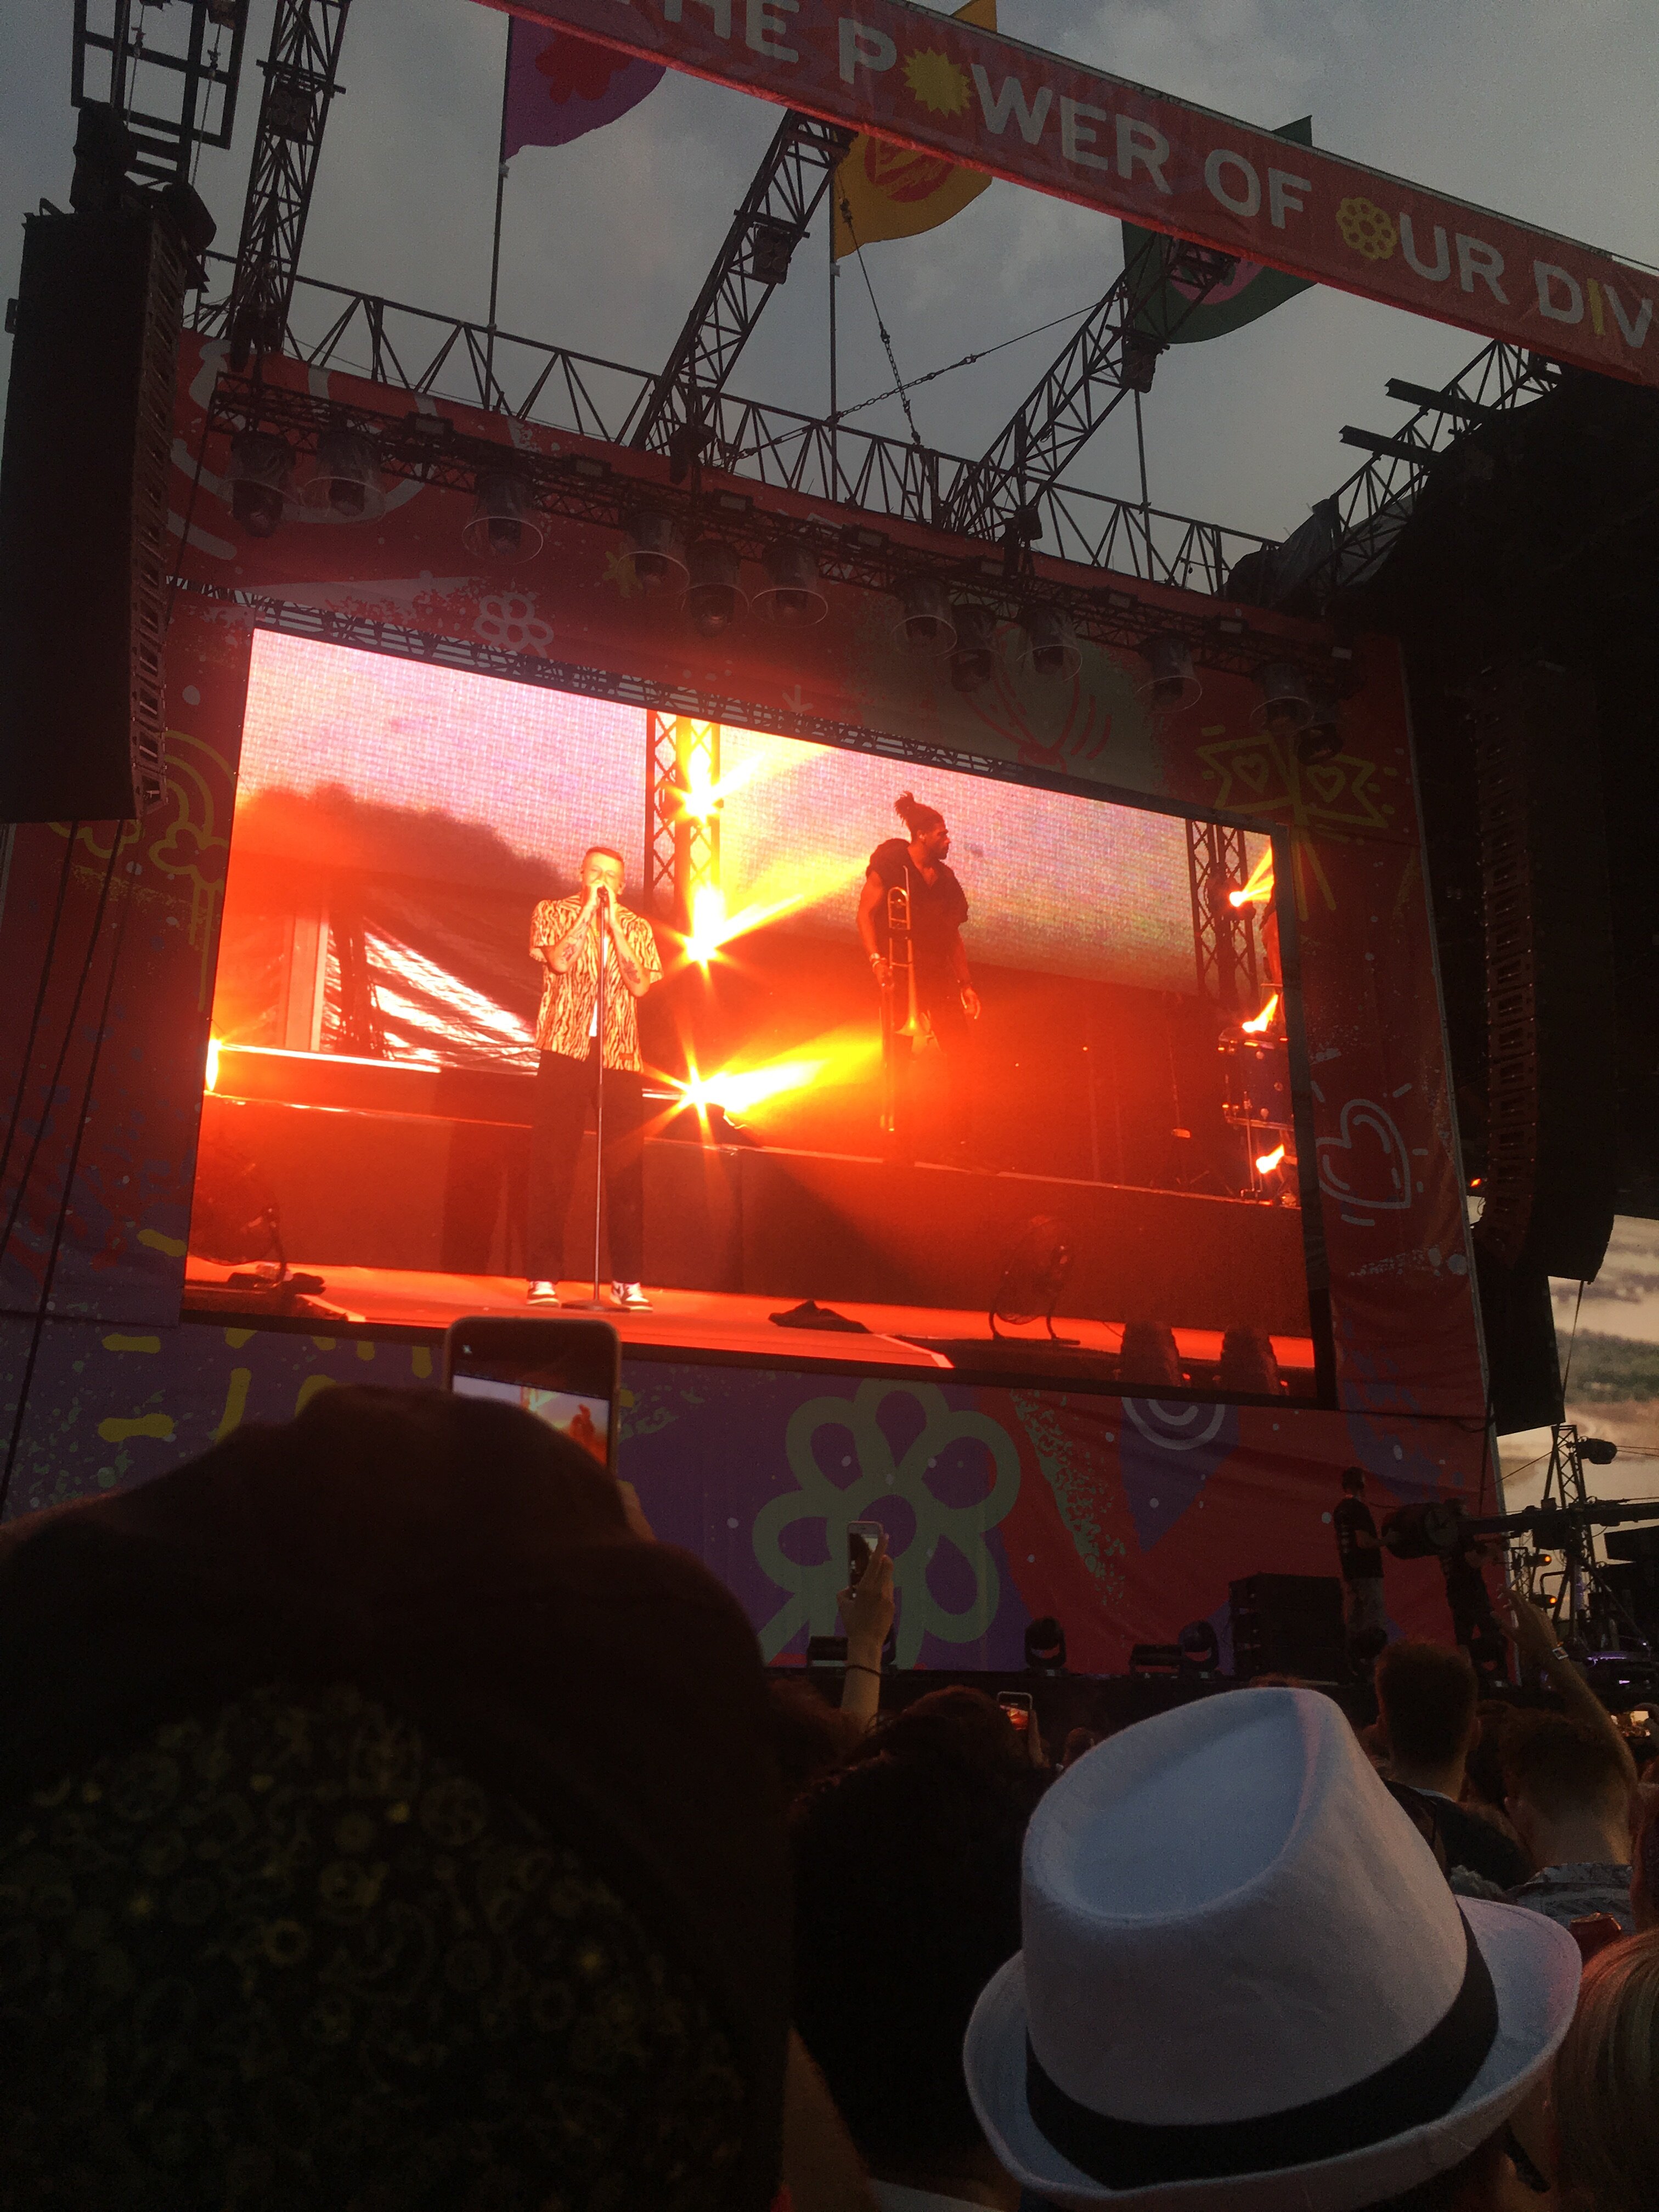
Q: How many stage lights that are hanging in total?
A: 12